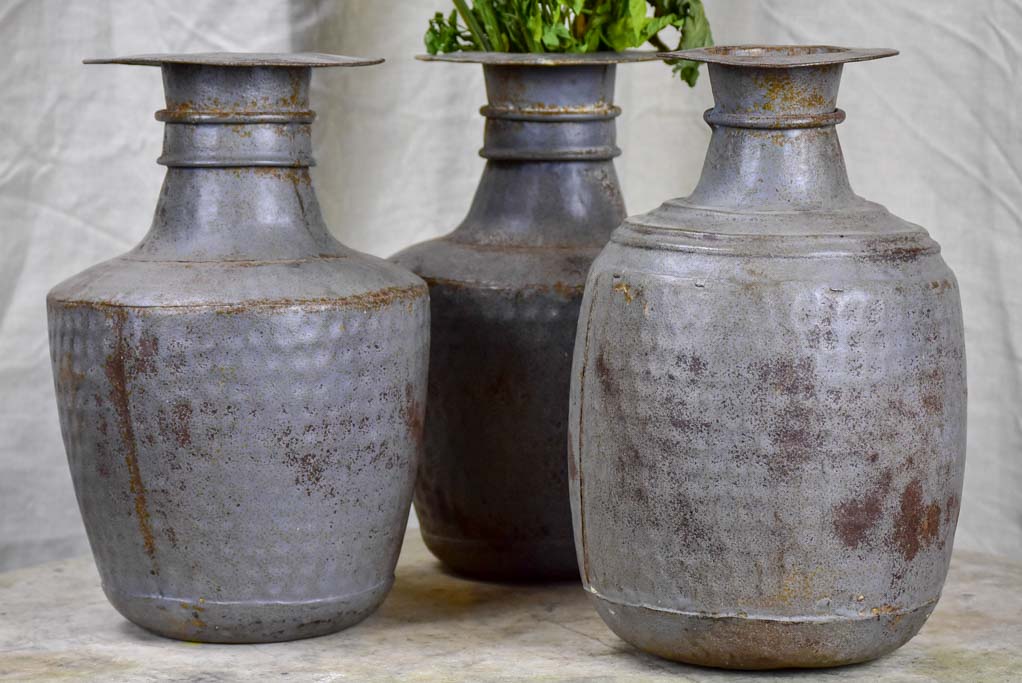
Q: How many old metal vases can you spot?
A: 3